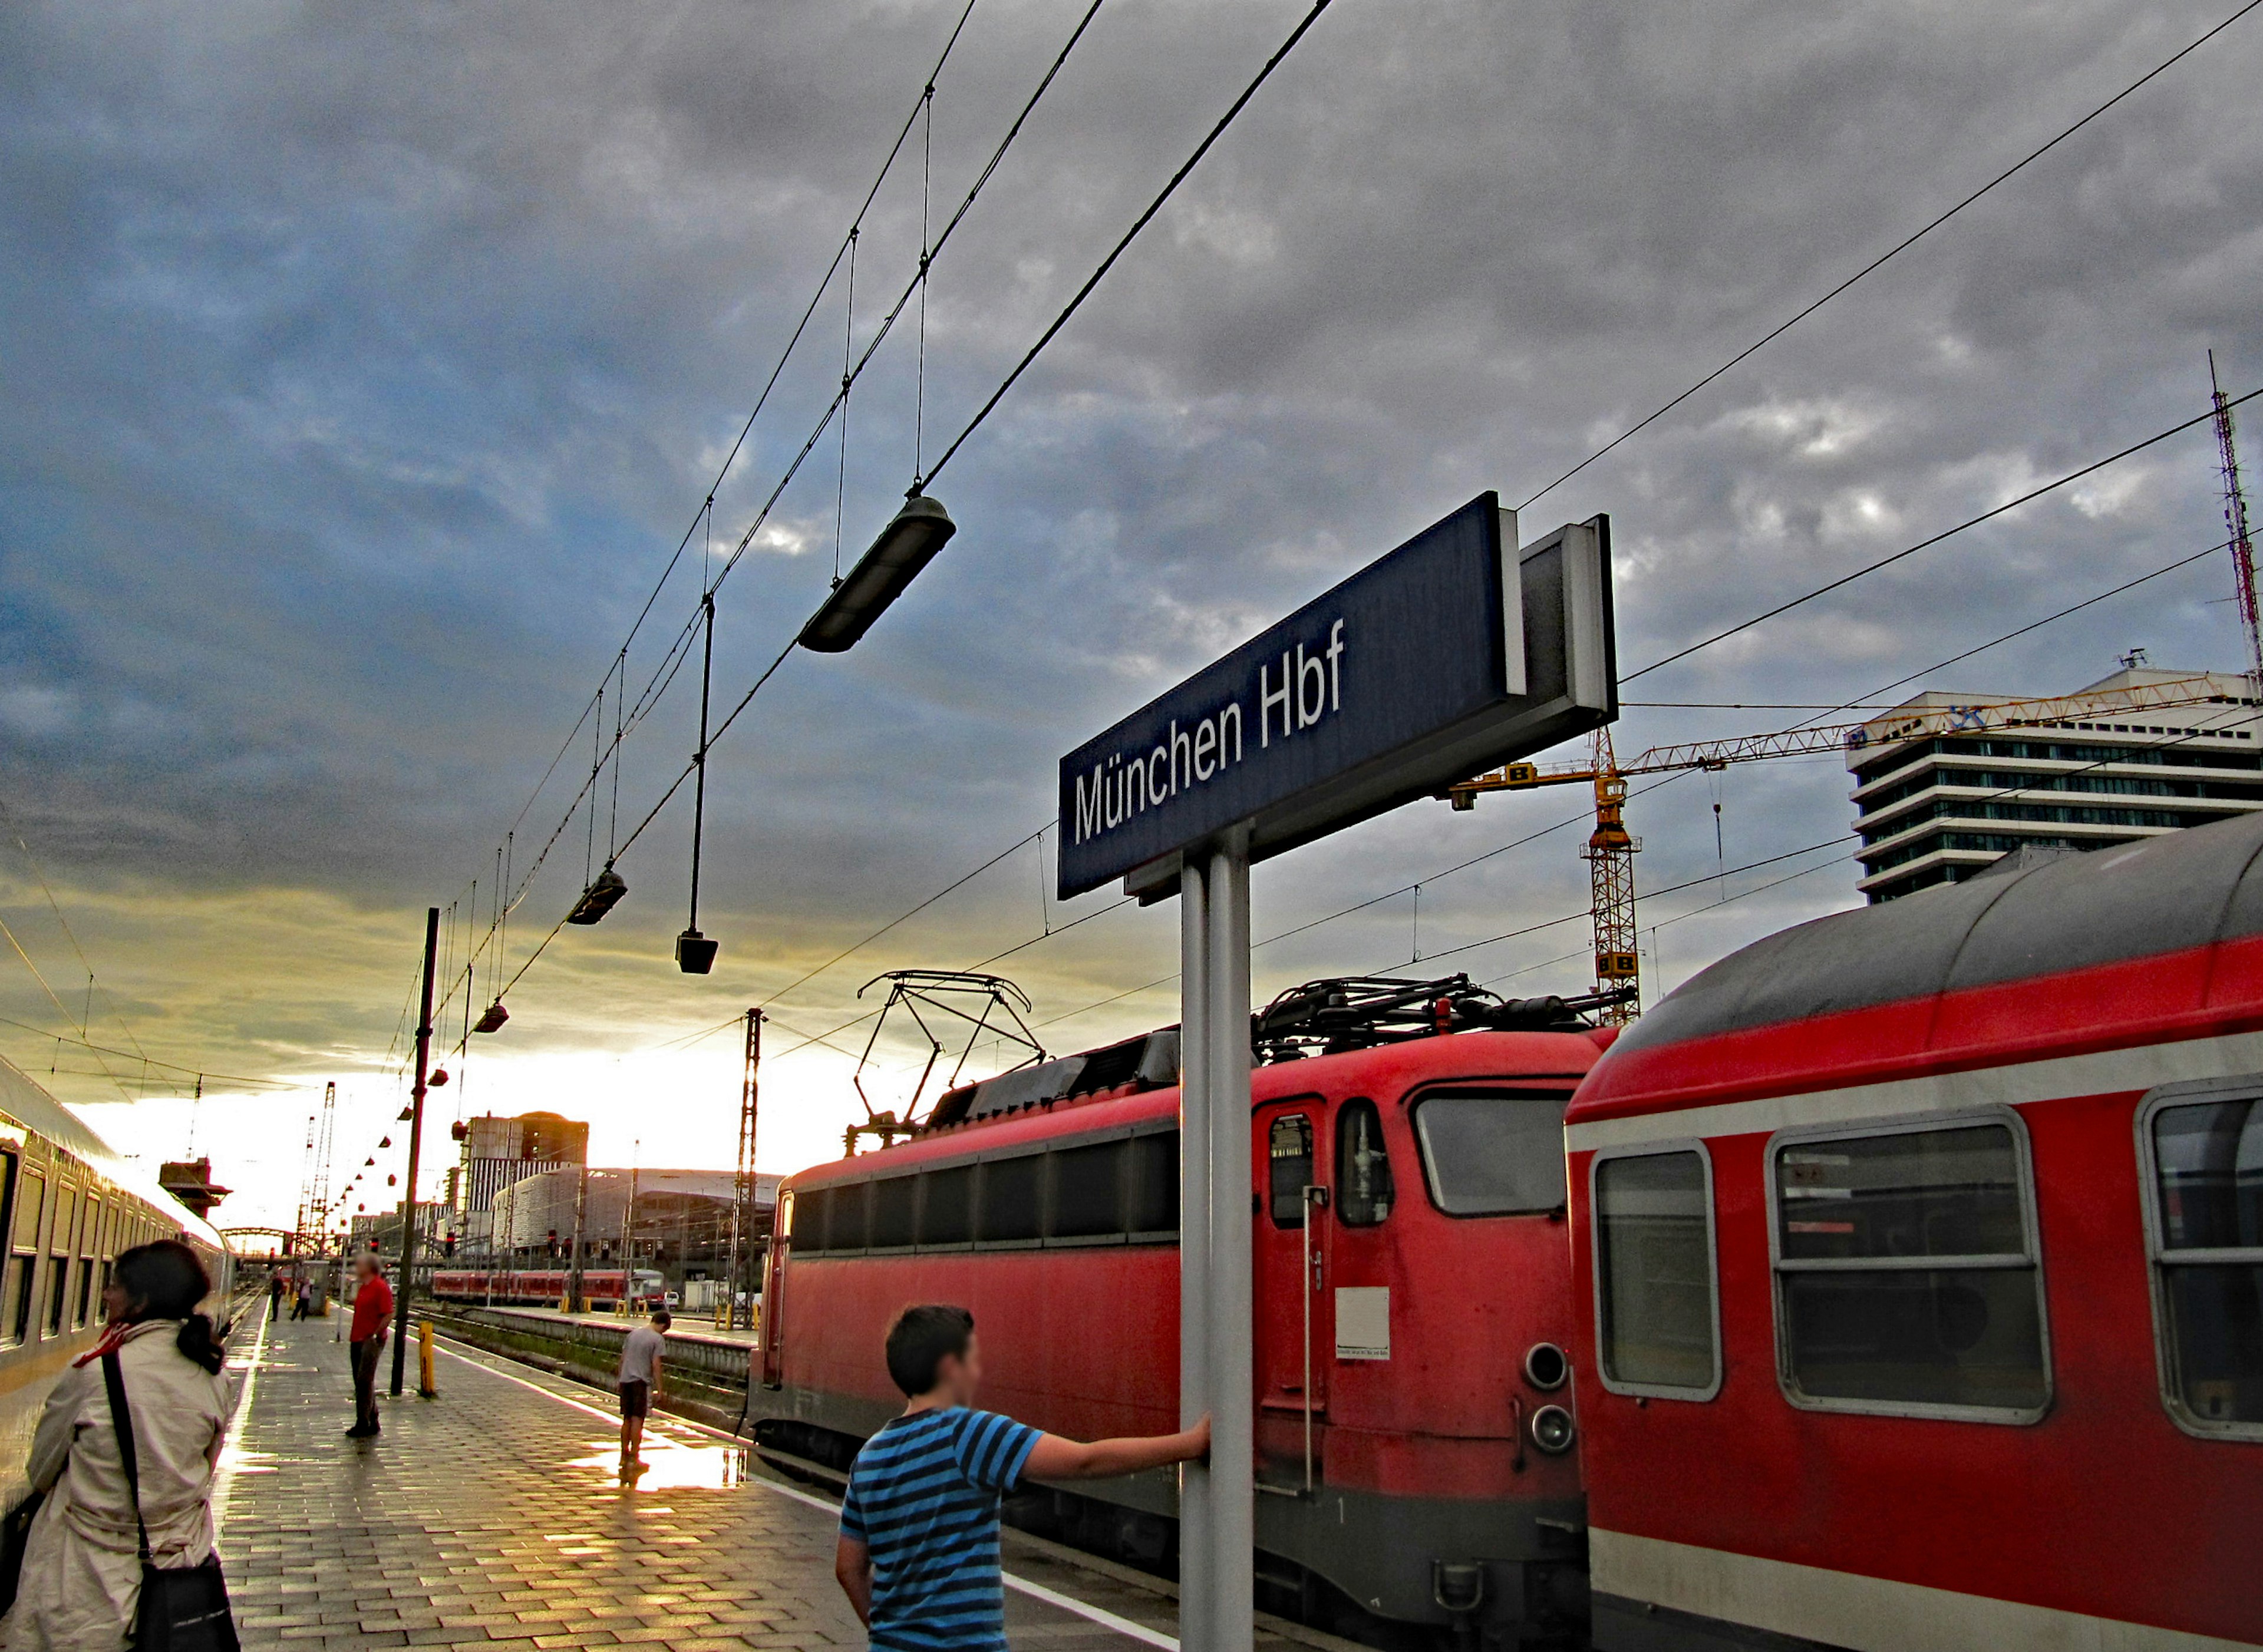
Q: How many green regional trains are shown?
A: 0